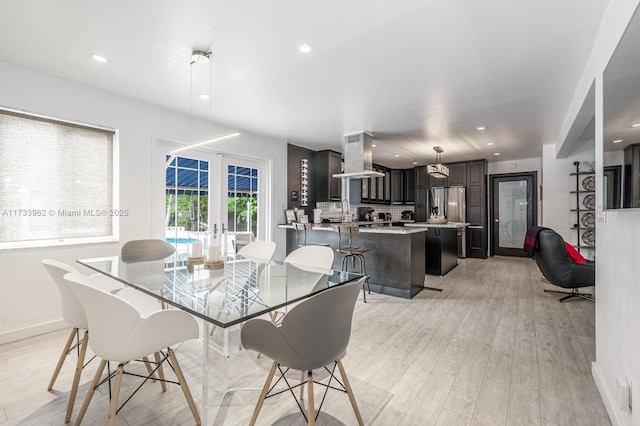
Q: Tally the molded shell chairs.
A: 6